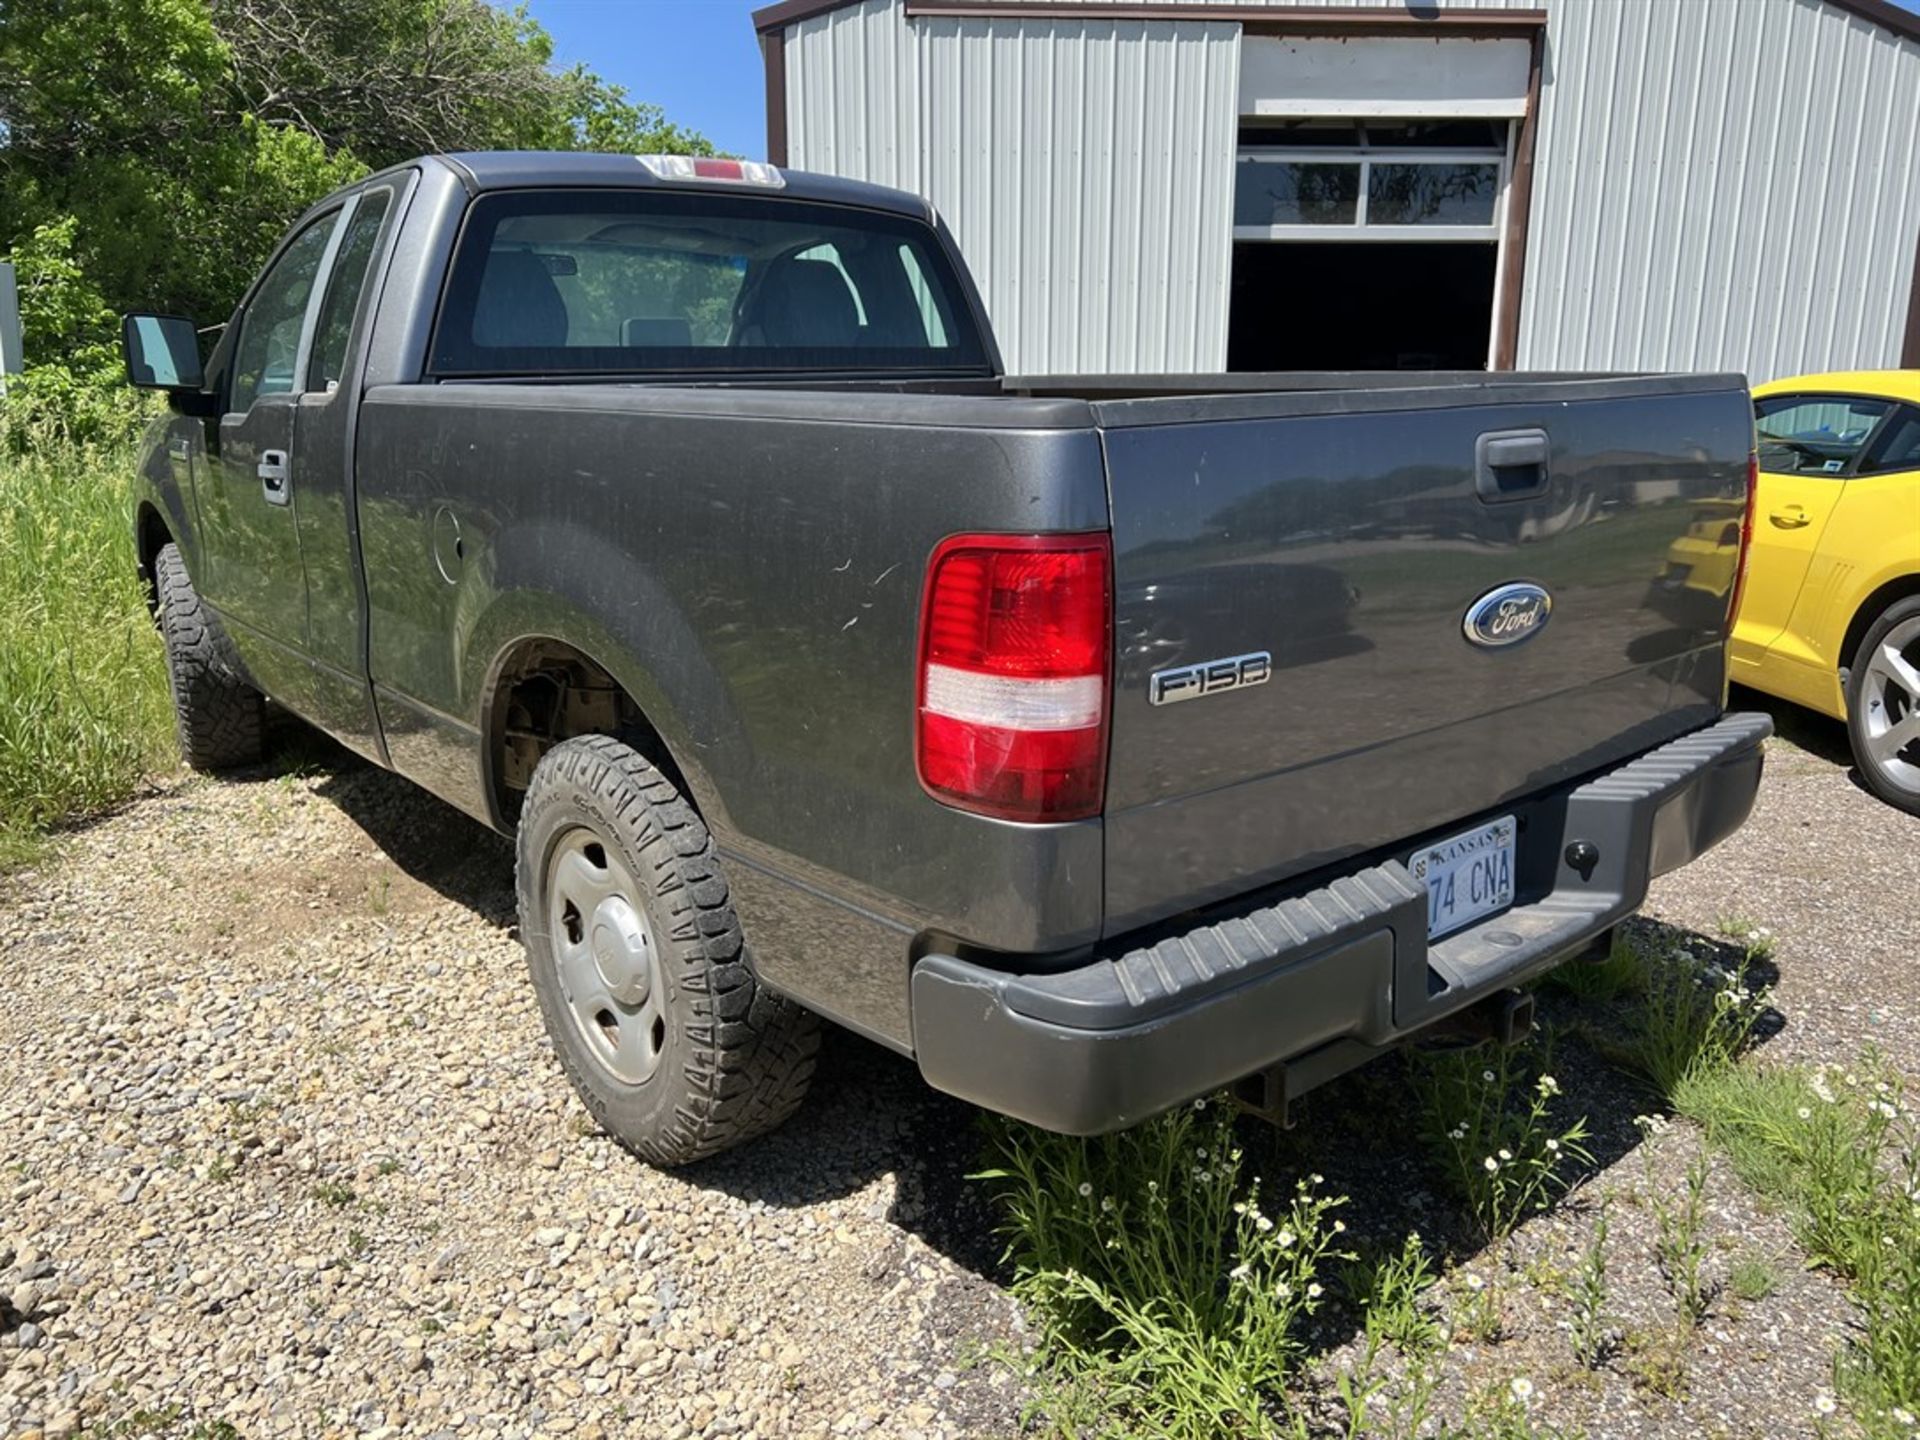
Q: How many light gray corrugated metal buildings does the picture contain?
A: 1